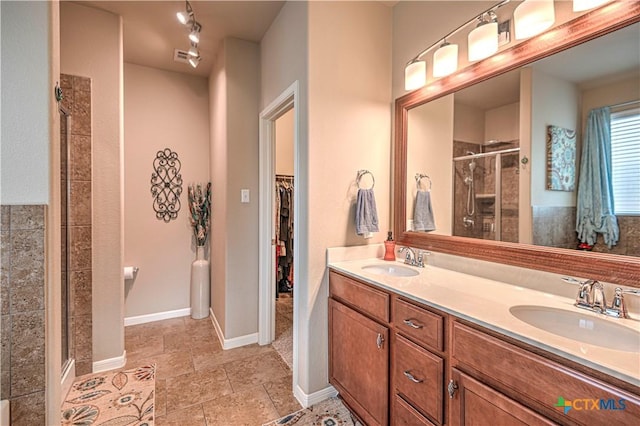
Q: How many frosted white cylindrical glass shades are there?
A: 5